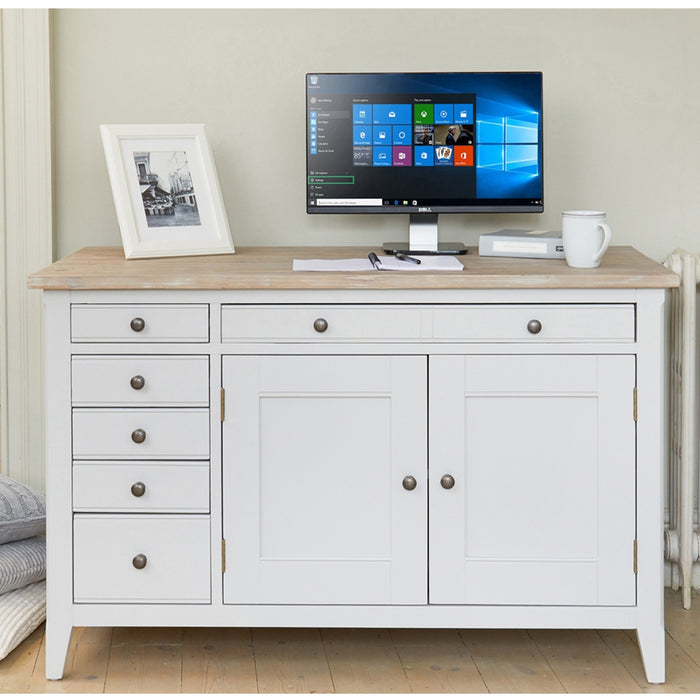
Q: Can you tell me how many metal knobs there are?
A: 9